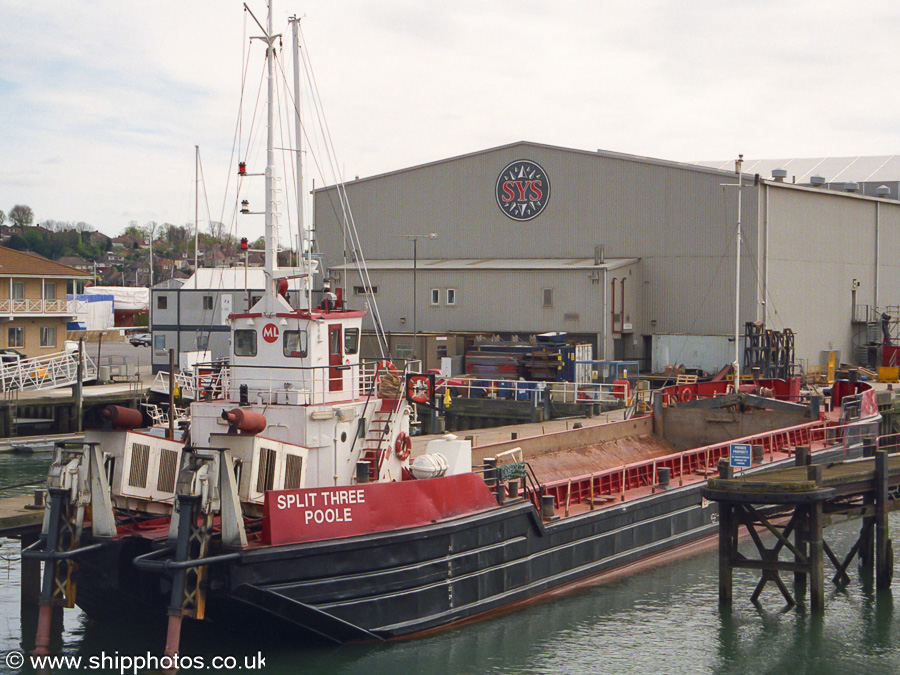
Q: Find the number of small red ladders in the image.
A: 1